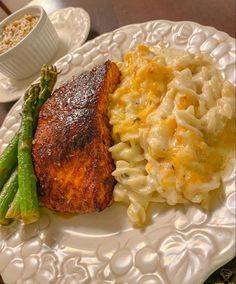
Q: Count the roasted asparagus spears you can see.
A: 4